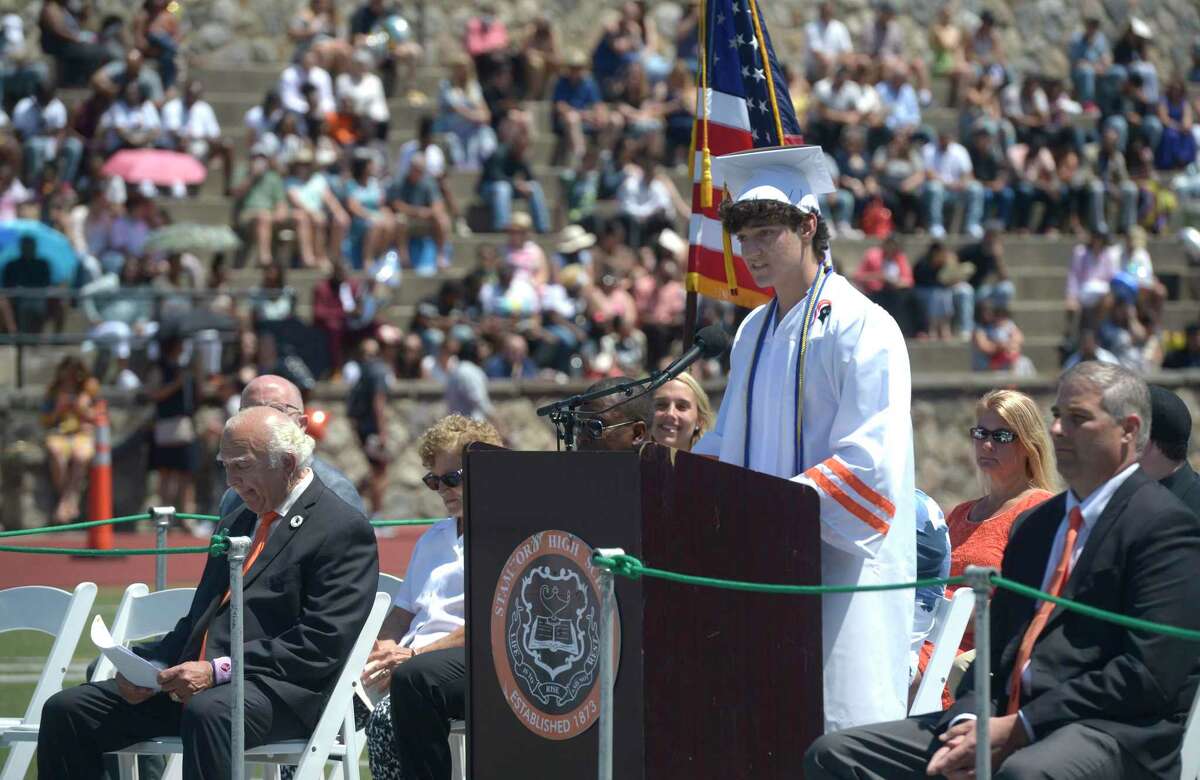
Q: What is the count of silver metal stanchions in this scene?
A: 4